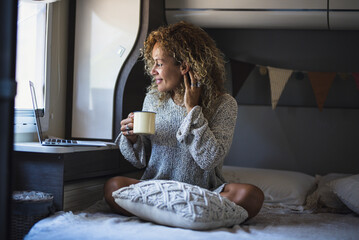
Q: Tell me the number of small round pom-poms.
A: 3